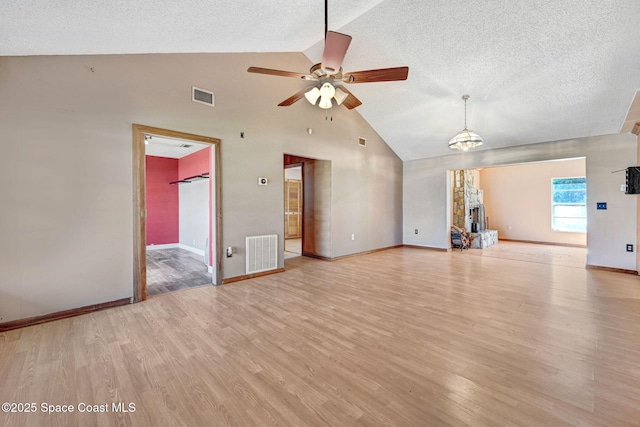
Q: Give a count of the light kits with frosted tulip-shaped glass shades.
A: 1